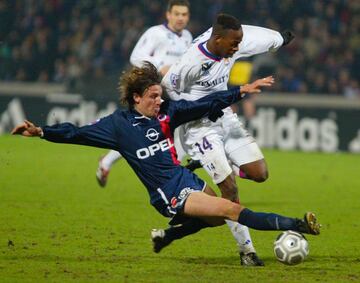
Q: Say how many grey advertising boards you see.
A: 2